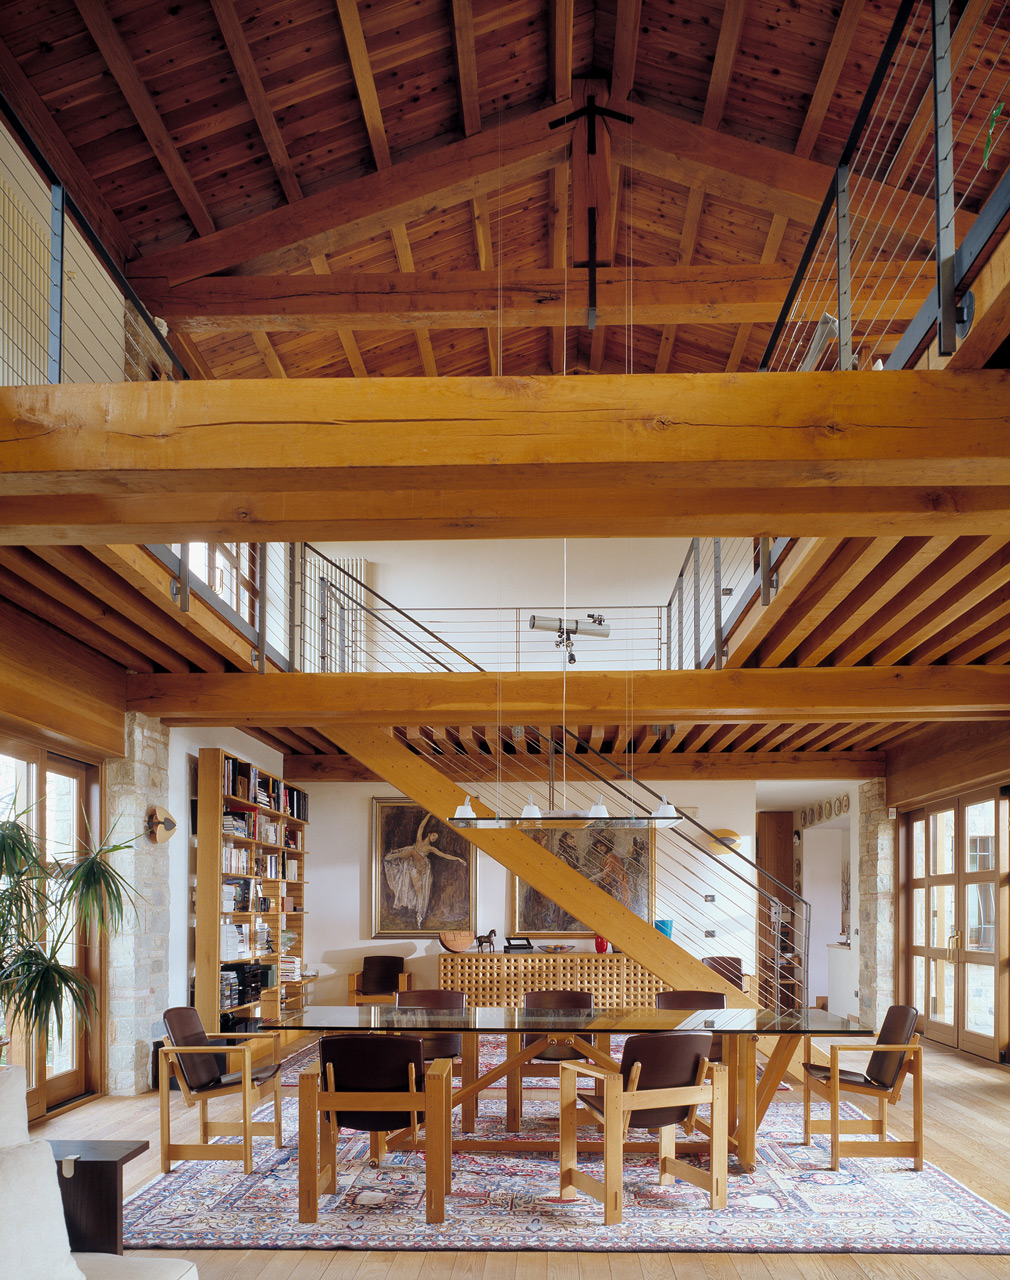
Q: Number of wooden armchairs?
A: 9